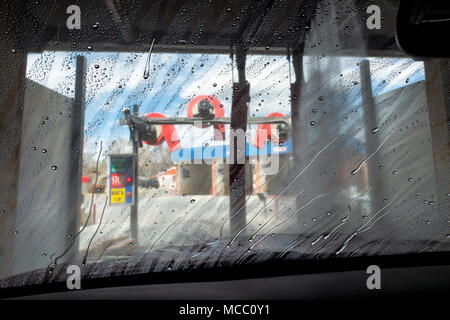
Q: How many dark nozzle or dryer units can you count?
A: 3